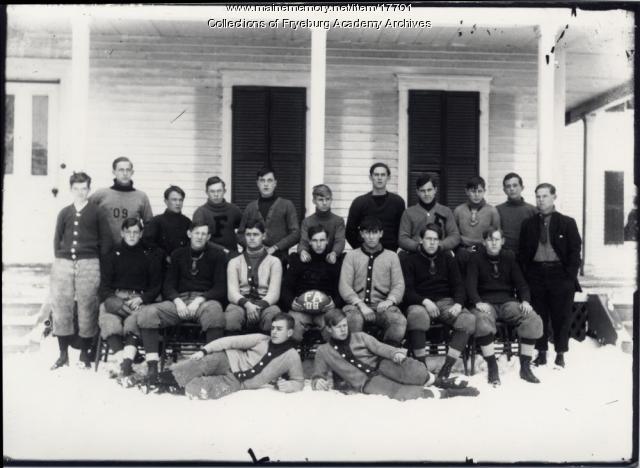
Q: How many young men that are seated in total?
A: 7